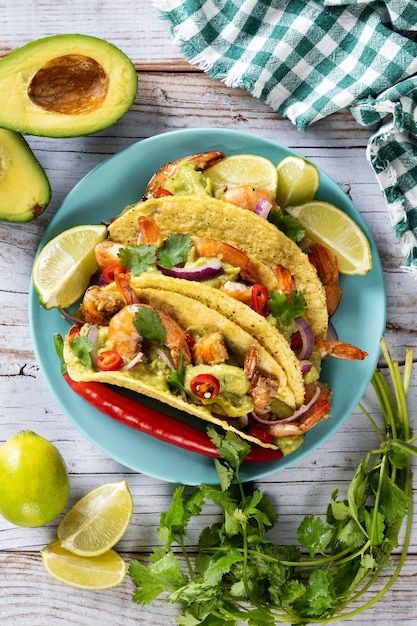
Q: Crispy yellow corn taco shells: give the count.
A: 3